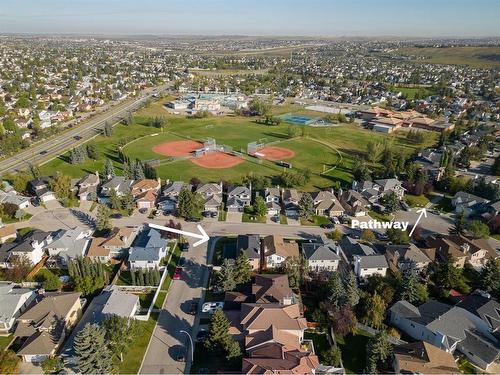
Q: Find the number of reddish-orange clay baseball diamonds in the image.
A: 3